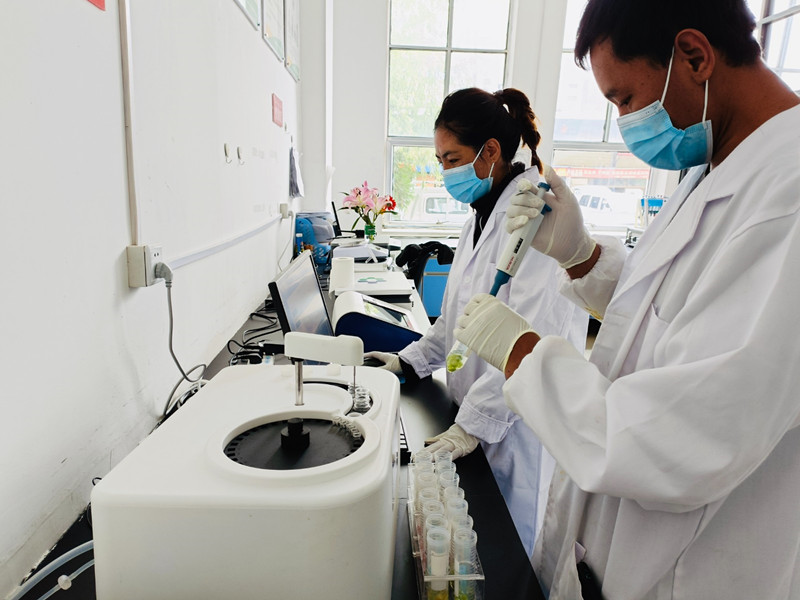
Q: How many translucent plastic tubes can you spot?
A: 15